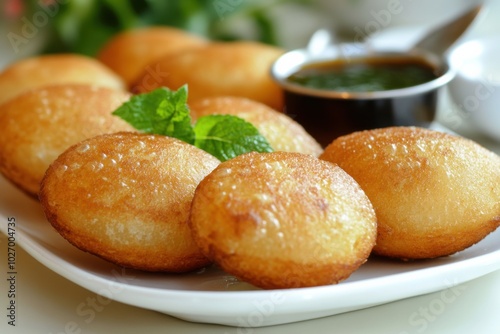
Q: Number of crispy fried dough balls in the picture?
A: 8